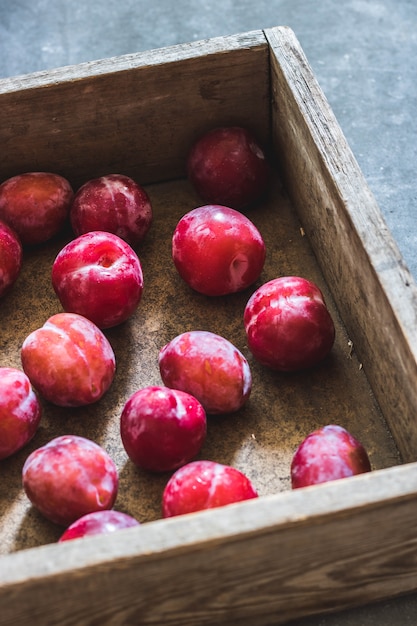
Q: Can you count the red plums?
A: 15